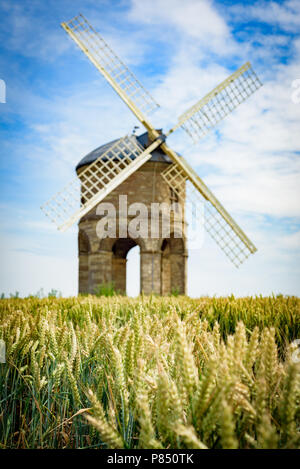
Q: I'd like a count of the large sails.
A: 4